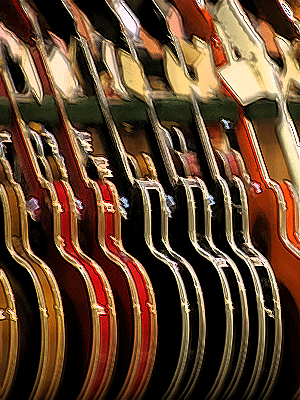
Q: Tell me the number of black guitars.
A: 3